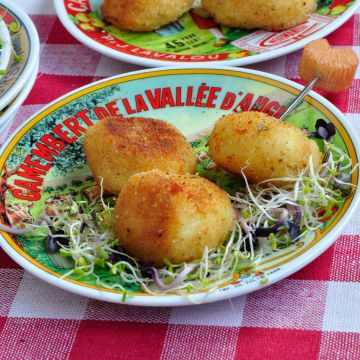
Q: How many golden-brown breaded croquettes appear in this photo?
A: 5